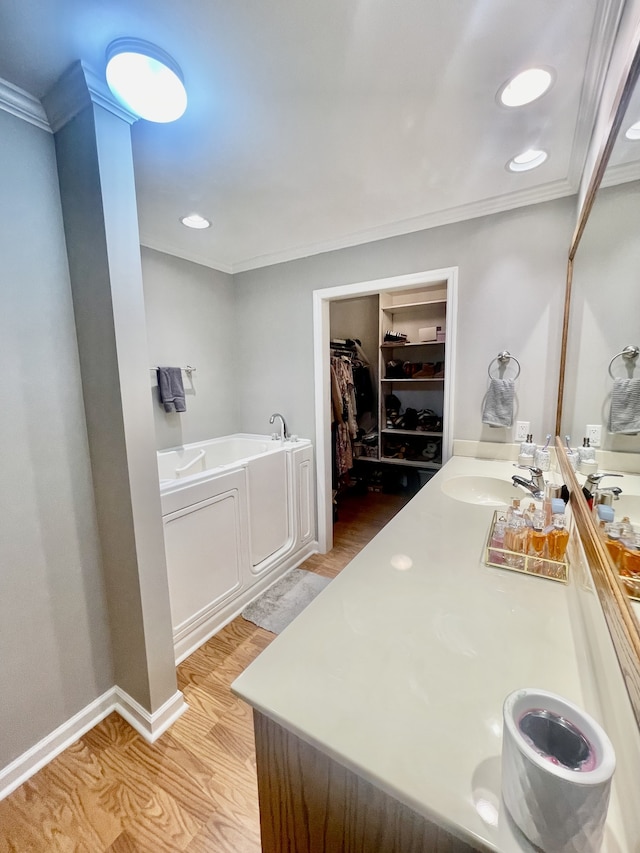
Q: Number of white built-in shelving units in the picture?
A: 1